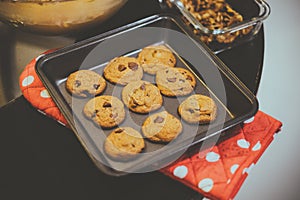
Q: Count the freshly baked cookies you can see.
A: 9